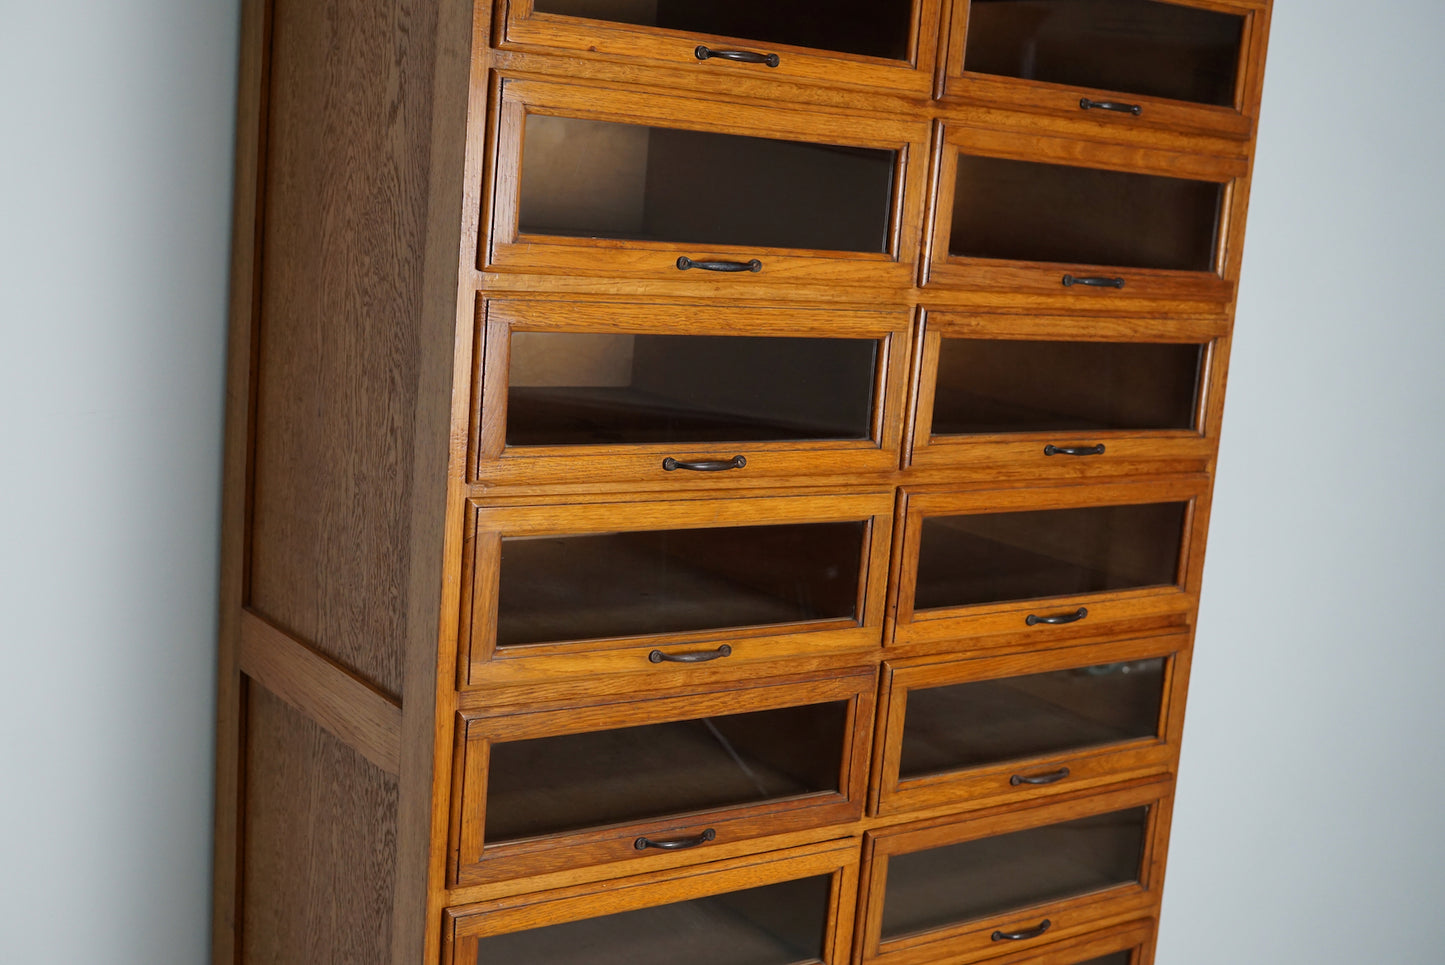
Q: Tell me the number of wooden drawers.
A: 13